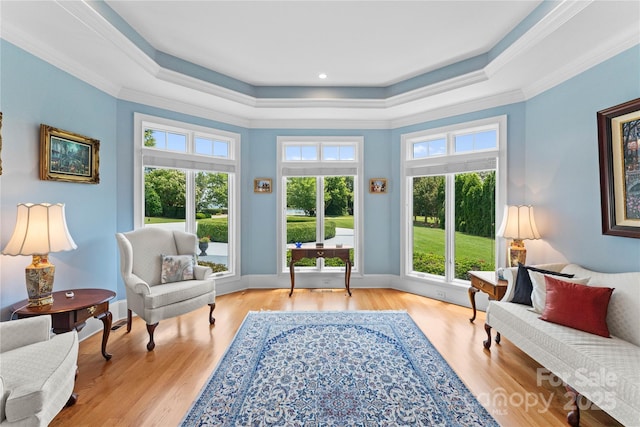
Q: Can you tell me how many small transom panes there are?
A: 12